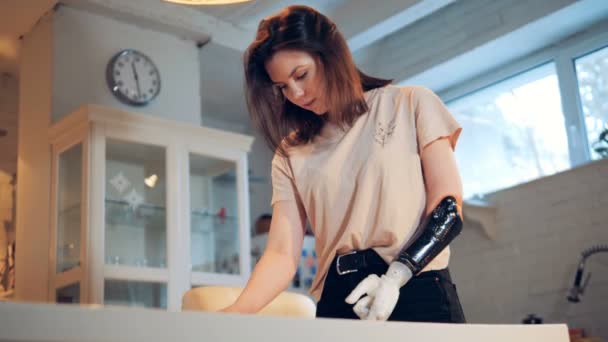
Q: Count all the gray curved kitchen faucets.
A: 1